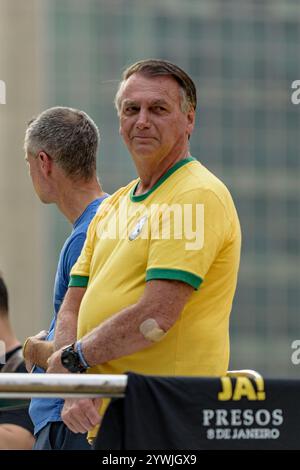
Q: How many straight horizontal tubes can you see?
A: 1